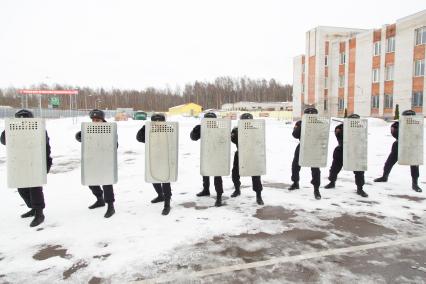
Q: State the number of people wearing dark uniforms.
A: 8